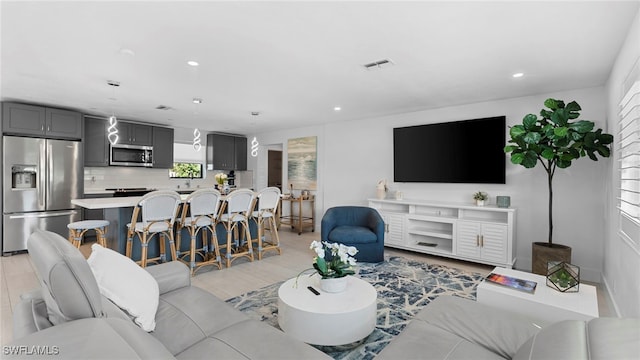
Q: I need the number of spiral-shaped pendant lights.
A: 3